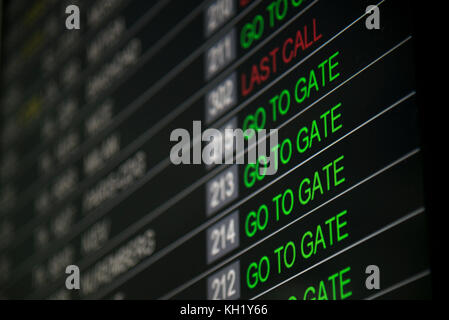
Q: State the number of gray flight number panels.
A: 7